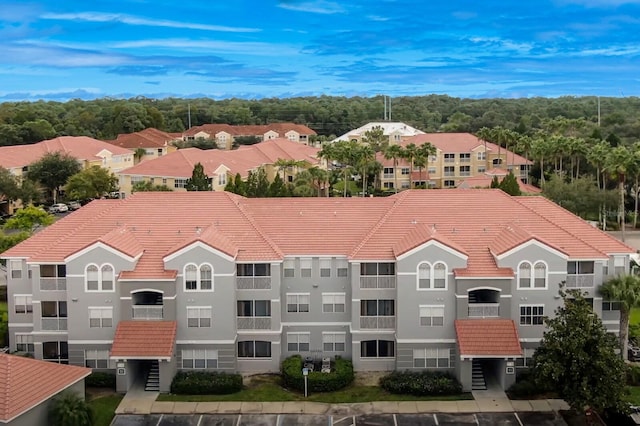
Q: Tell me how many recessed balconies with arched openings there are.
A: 2